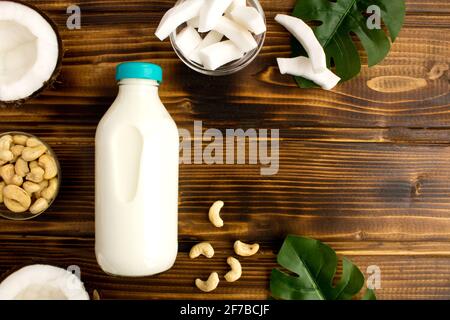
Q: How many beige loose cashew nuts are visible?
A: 5